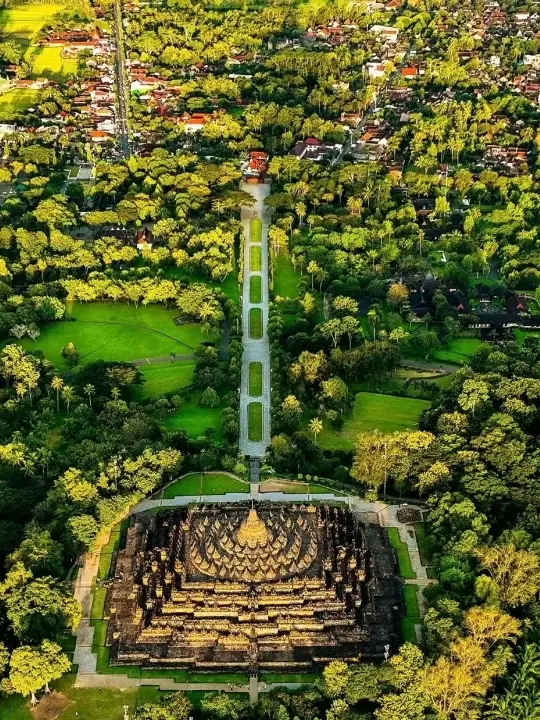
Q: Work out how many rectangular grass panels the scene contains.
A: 6